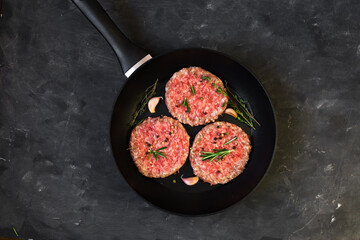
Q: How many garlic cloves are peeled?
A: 0